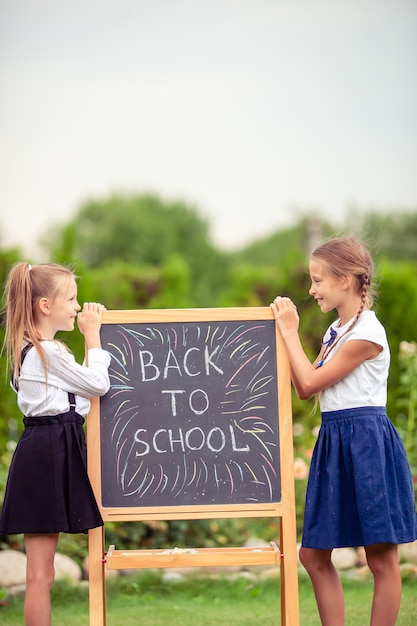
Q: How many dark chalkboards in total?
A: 1